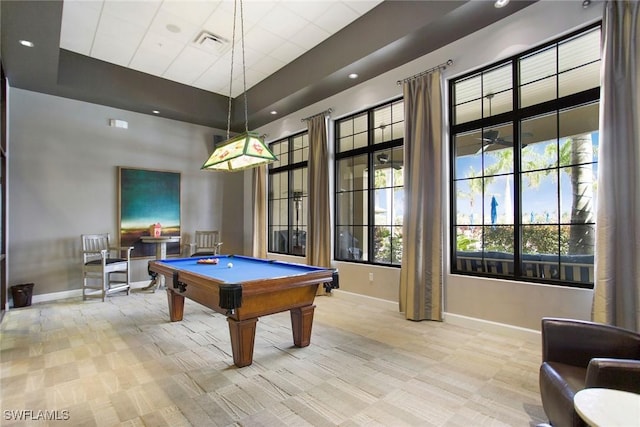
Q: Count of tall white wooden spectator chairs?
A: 2